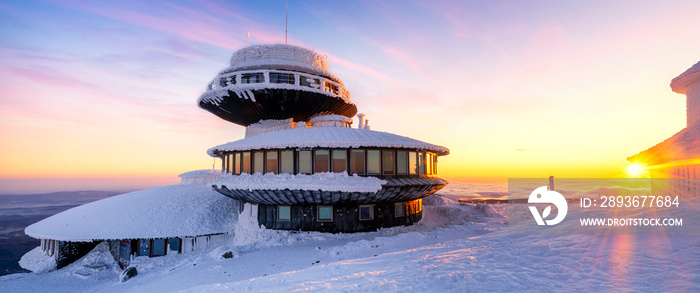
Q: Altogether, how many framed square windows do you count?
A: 4